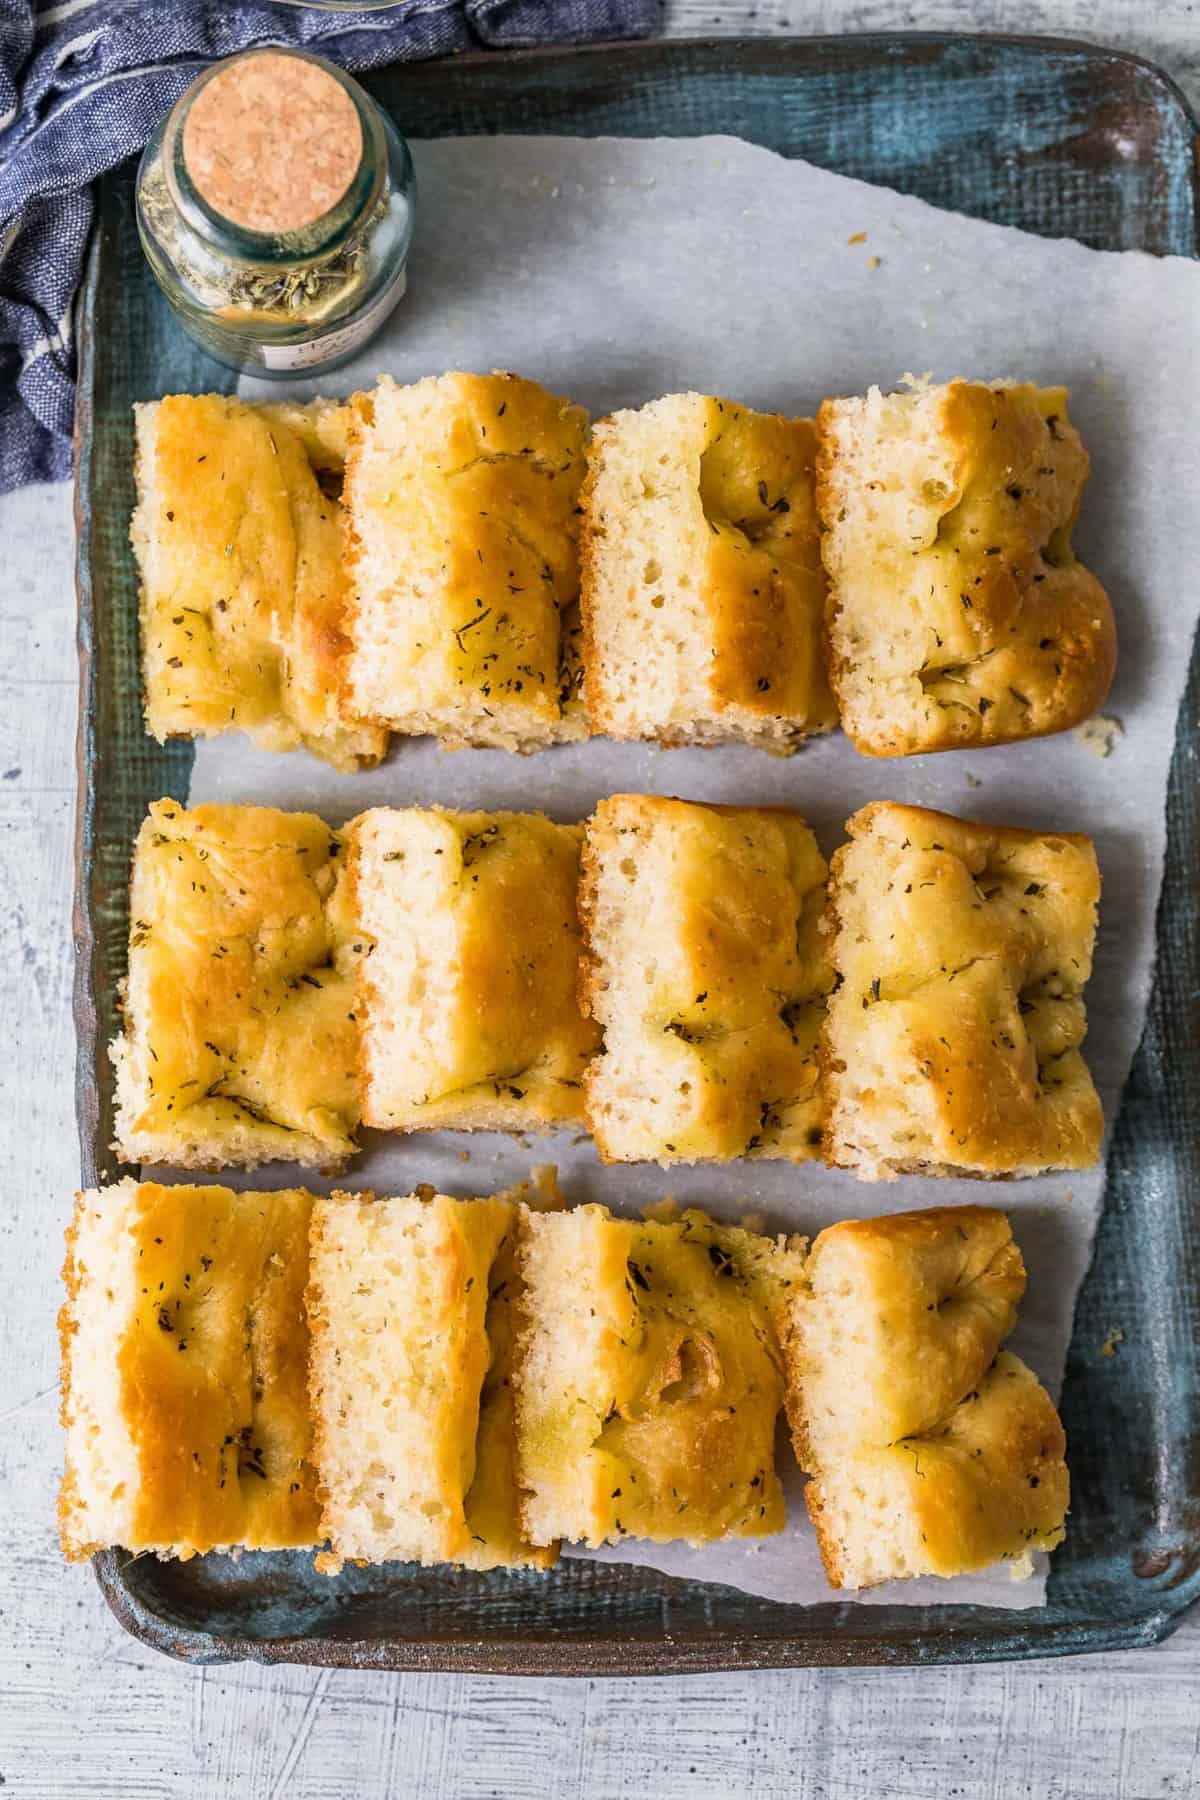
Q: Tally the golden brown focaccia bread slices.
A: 12